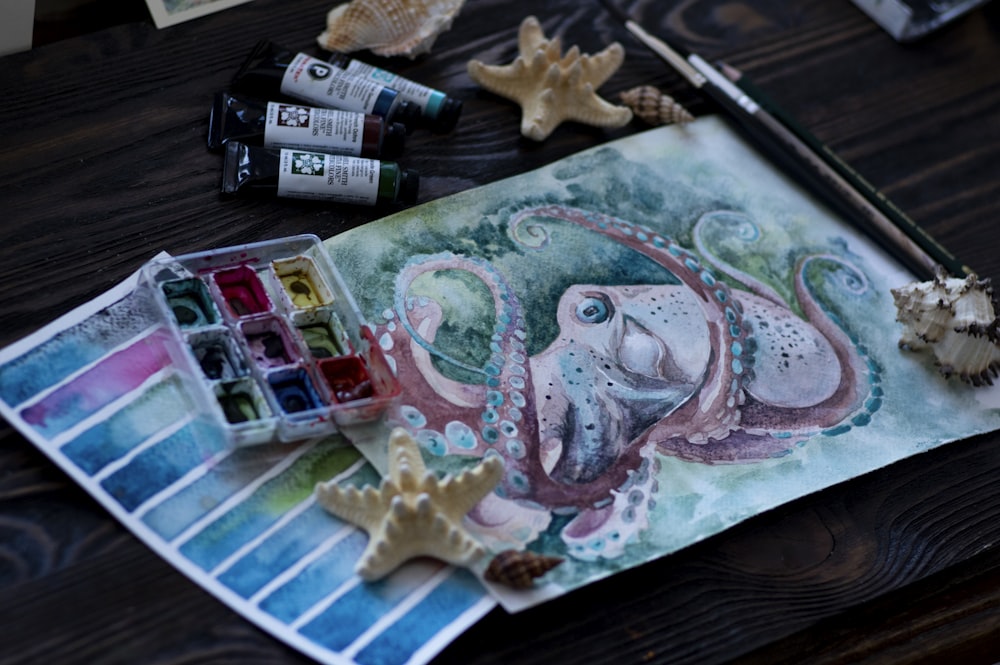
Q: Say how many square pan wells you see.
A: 9